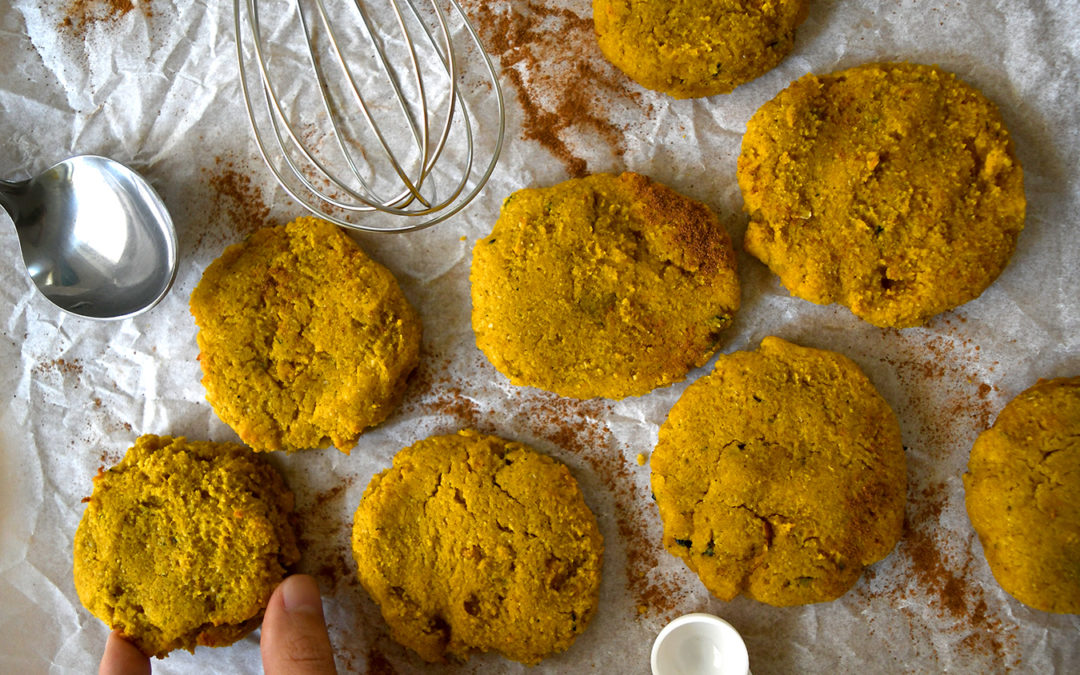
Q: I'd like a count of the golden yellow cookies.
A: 8